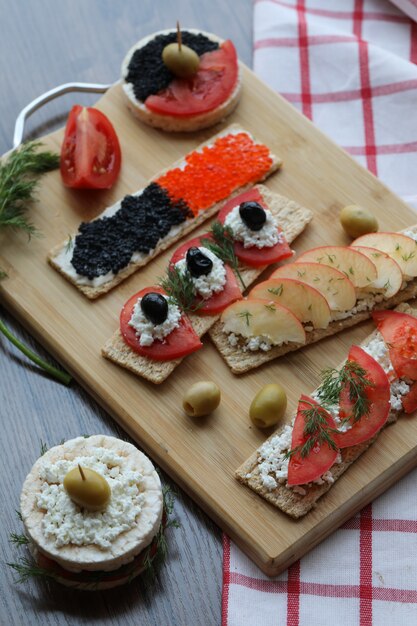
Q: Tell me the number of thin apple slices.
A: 6